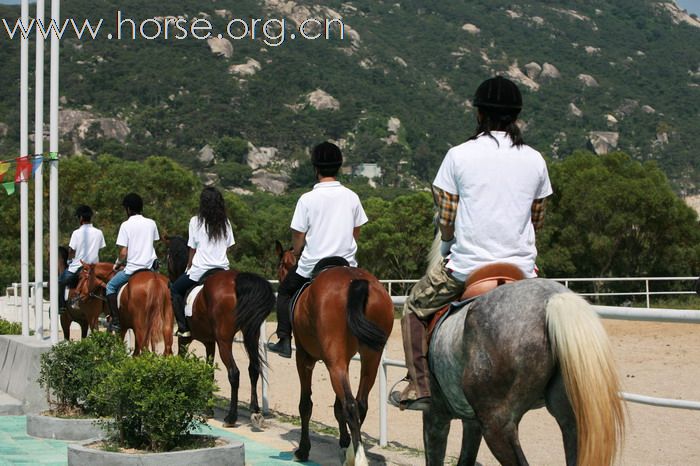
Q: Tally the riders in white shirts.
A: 5